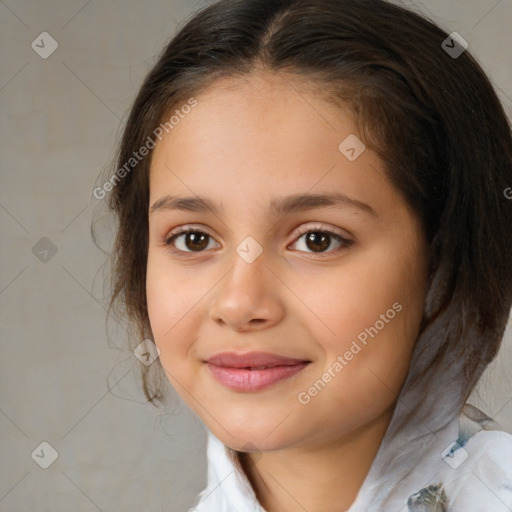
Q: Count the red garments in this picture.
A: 0